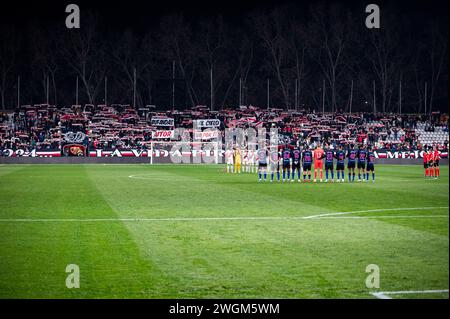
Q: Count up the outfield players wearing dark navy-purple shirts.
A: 10